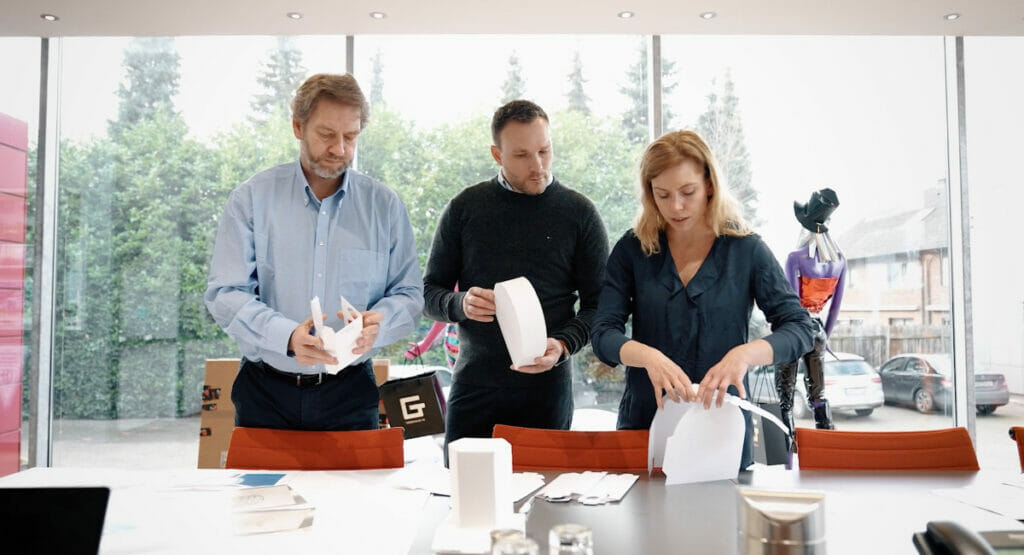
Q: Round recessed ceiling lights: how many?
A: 6